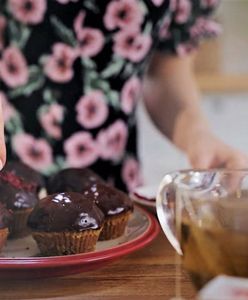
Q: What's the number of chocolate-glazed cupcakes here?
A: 6